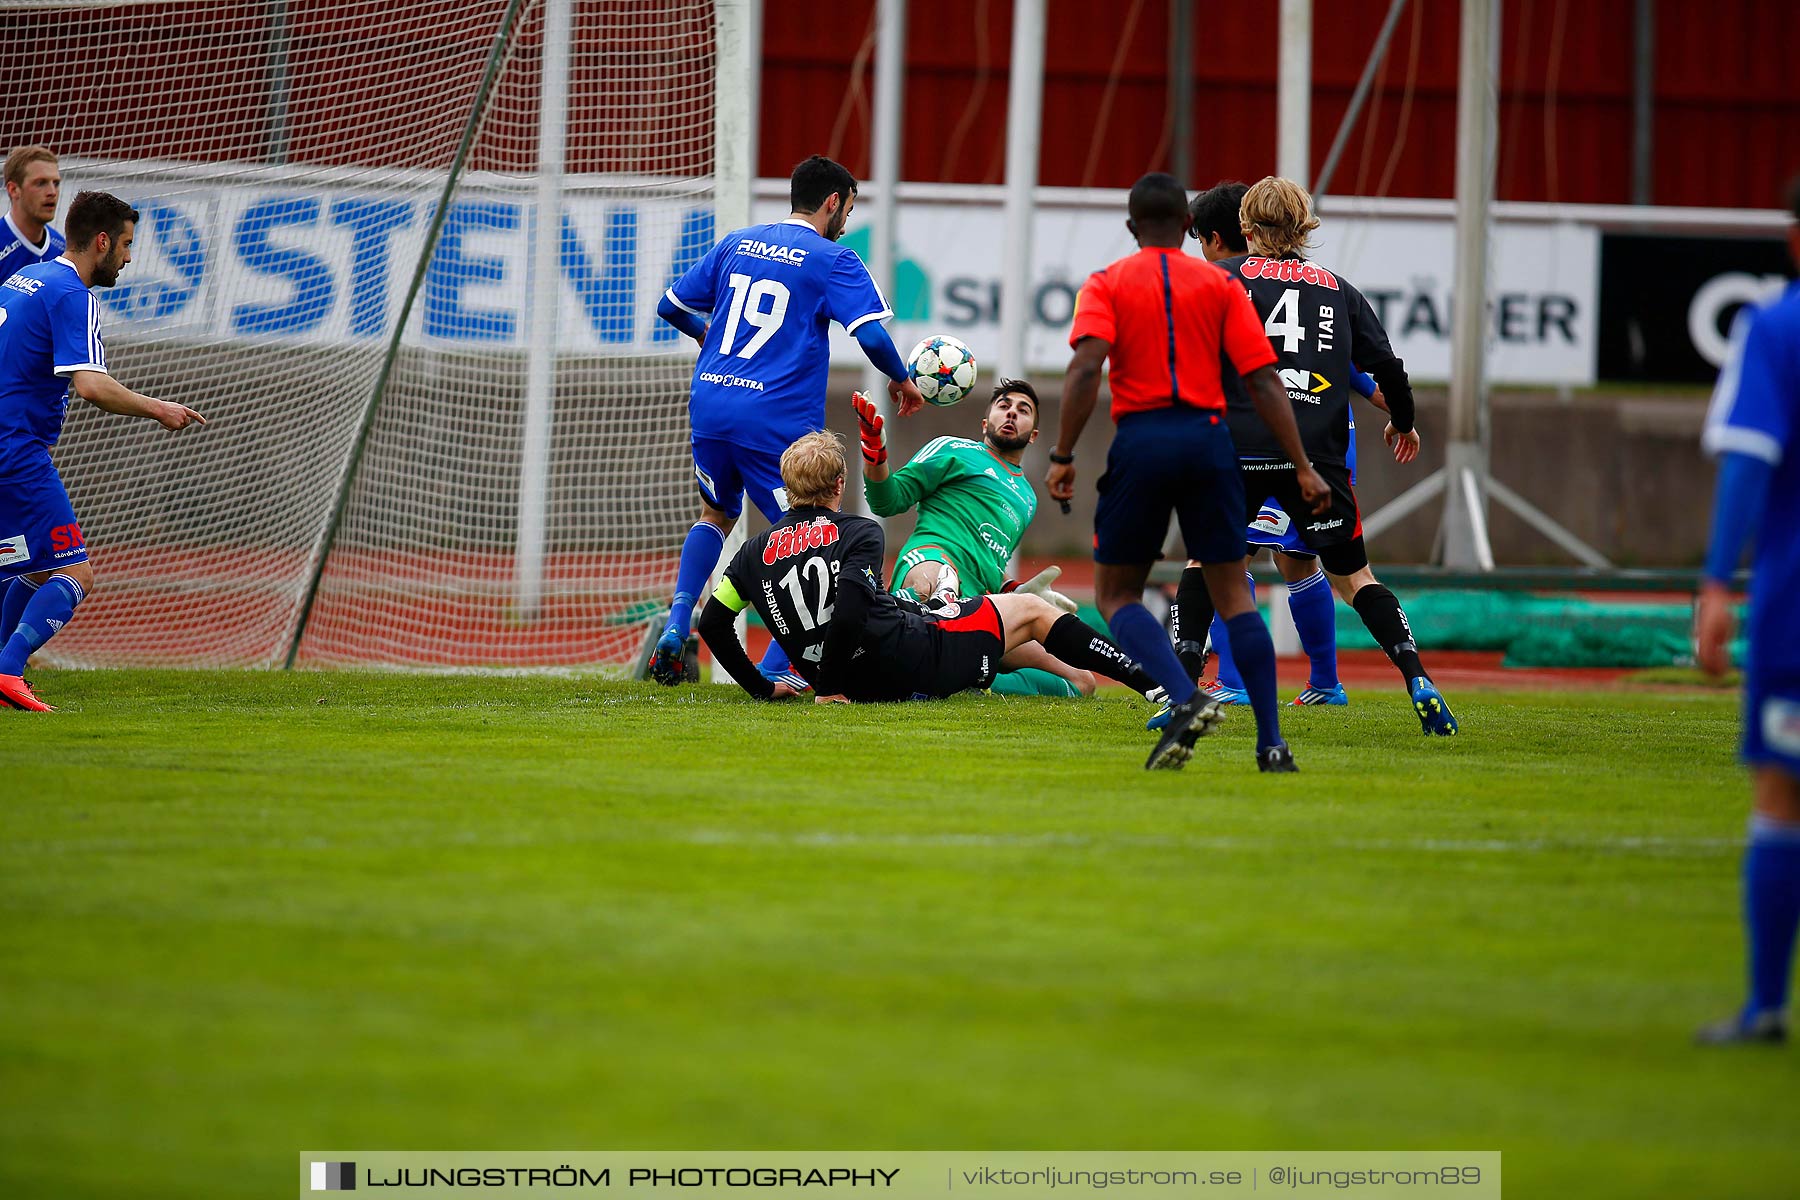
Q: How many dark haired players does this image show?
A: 4